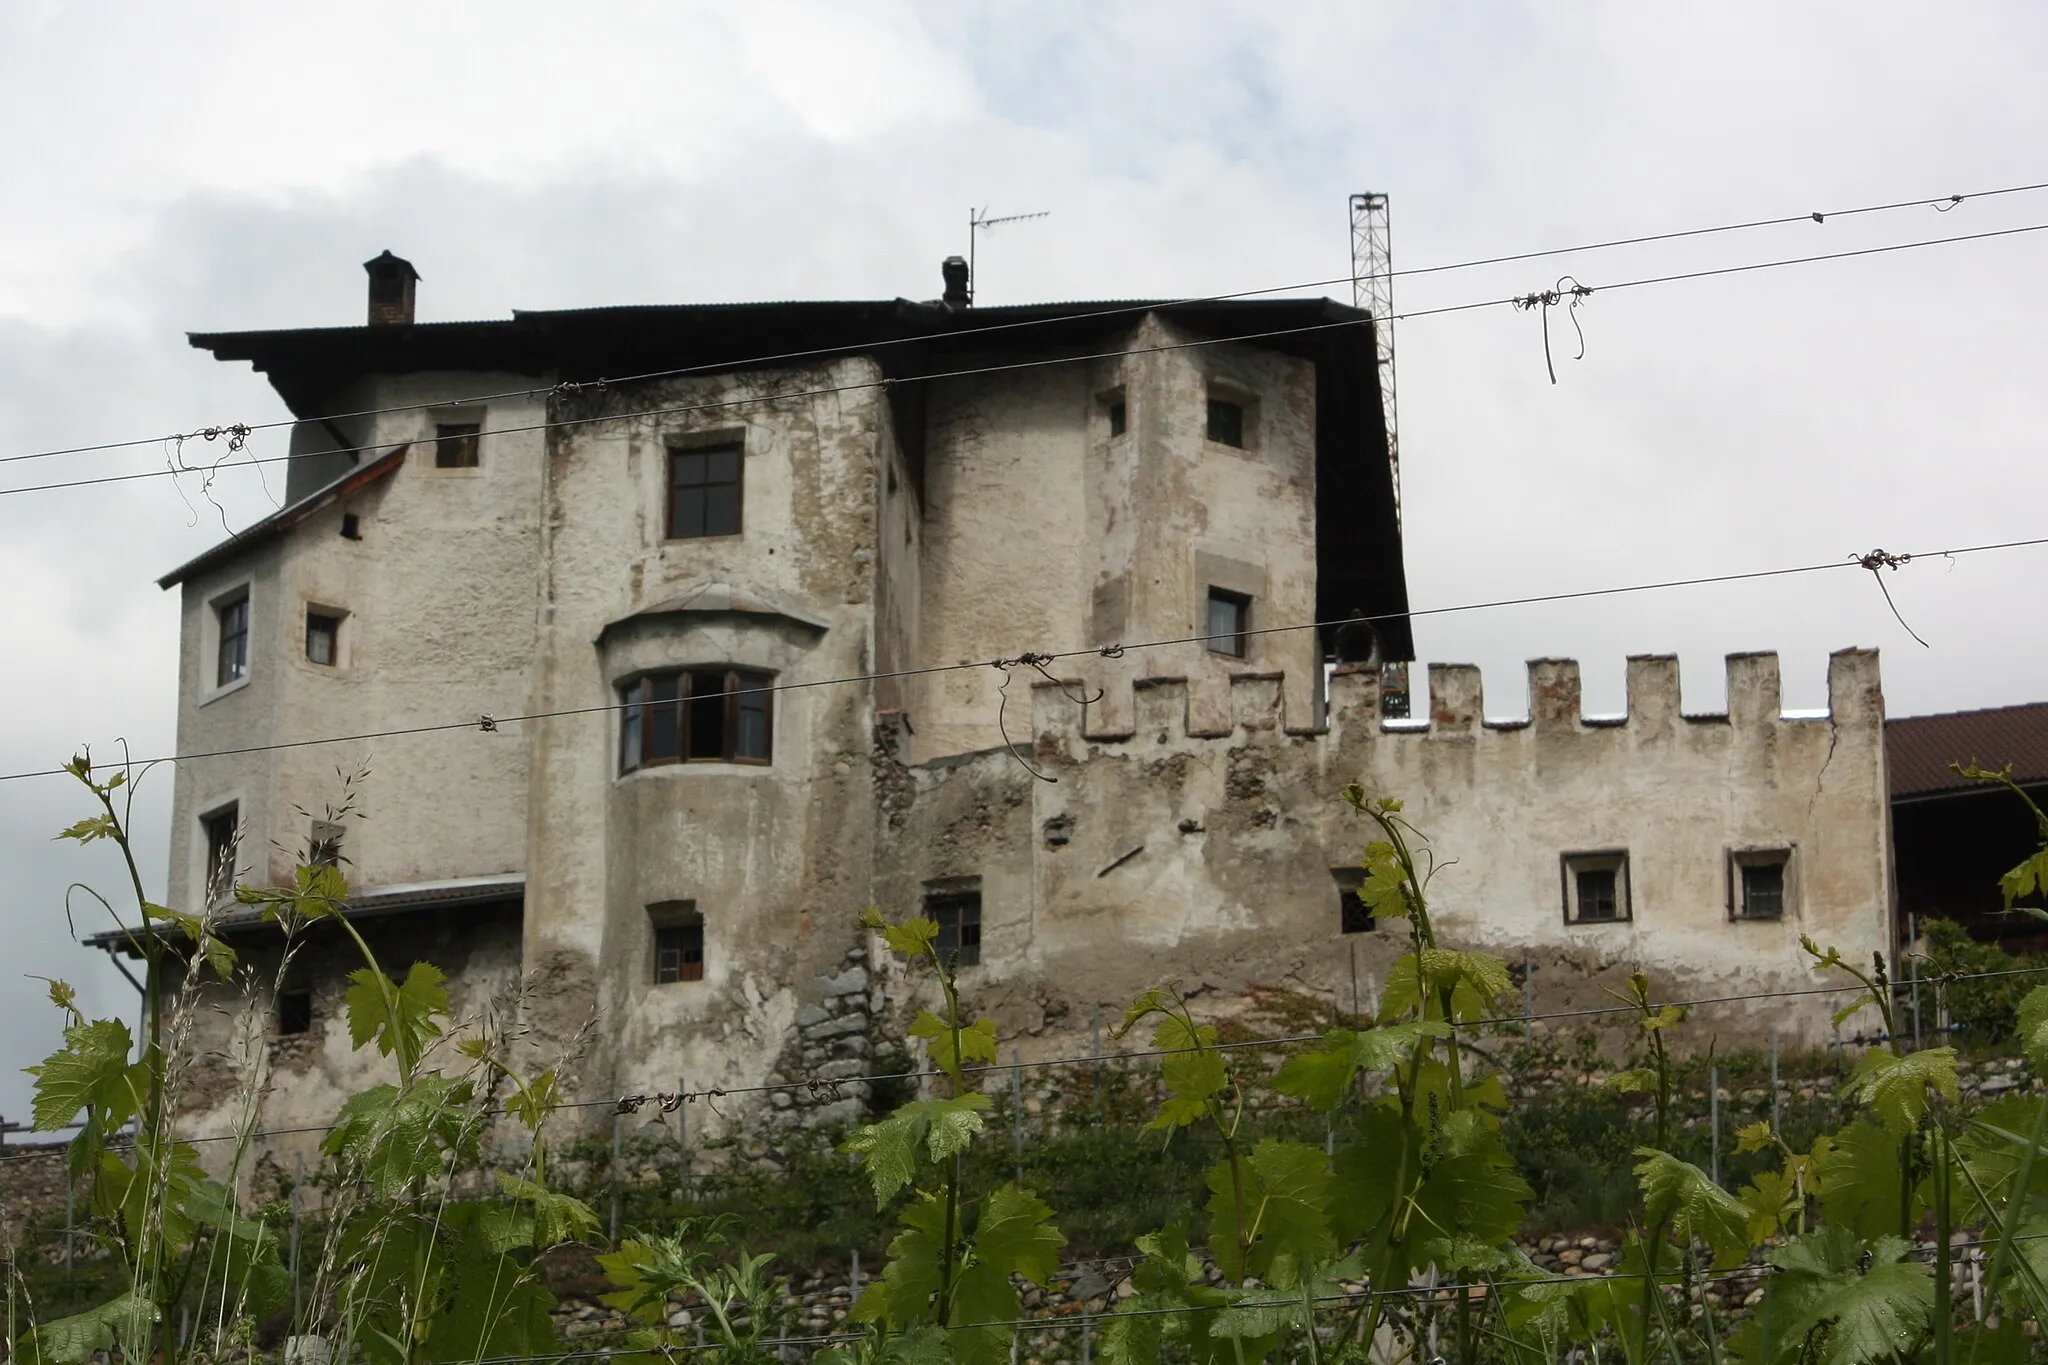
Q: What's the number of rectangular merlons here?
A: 9